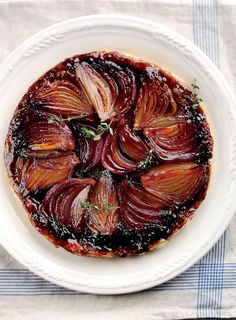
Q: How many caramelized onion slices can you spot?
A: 12